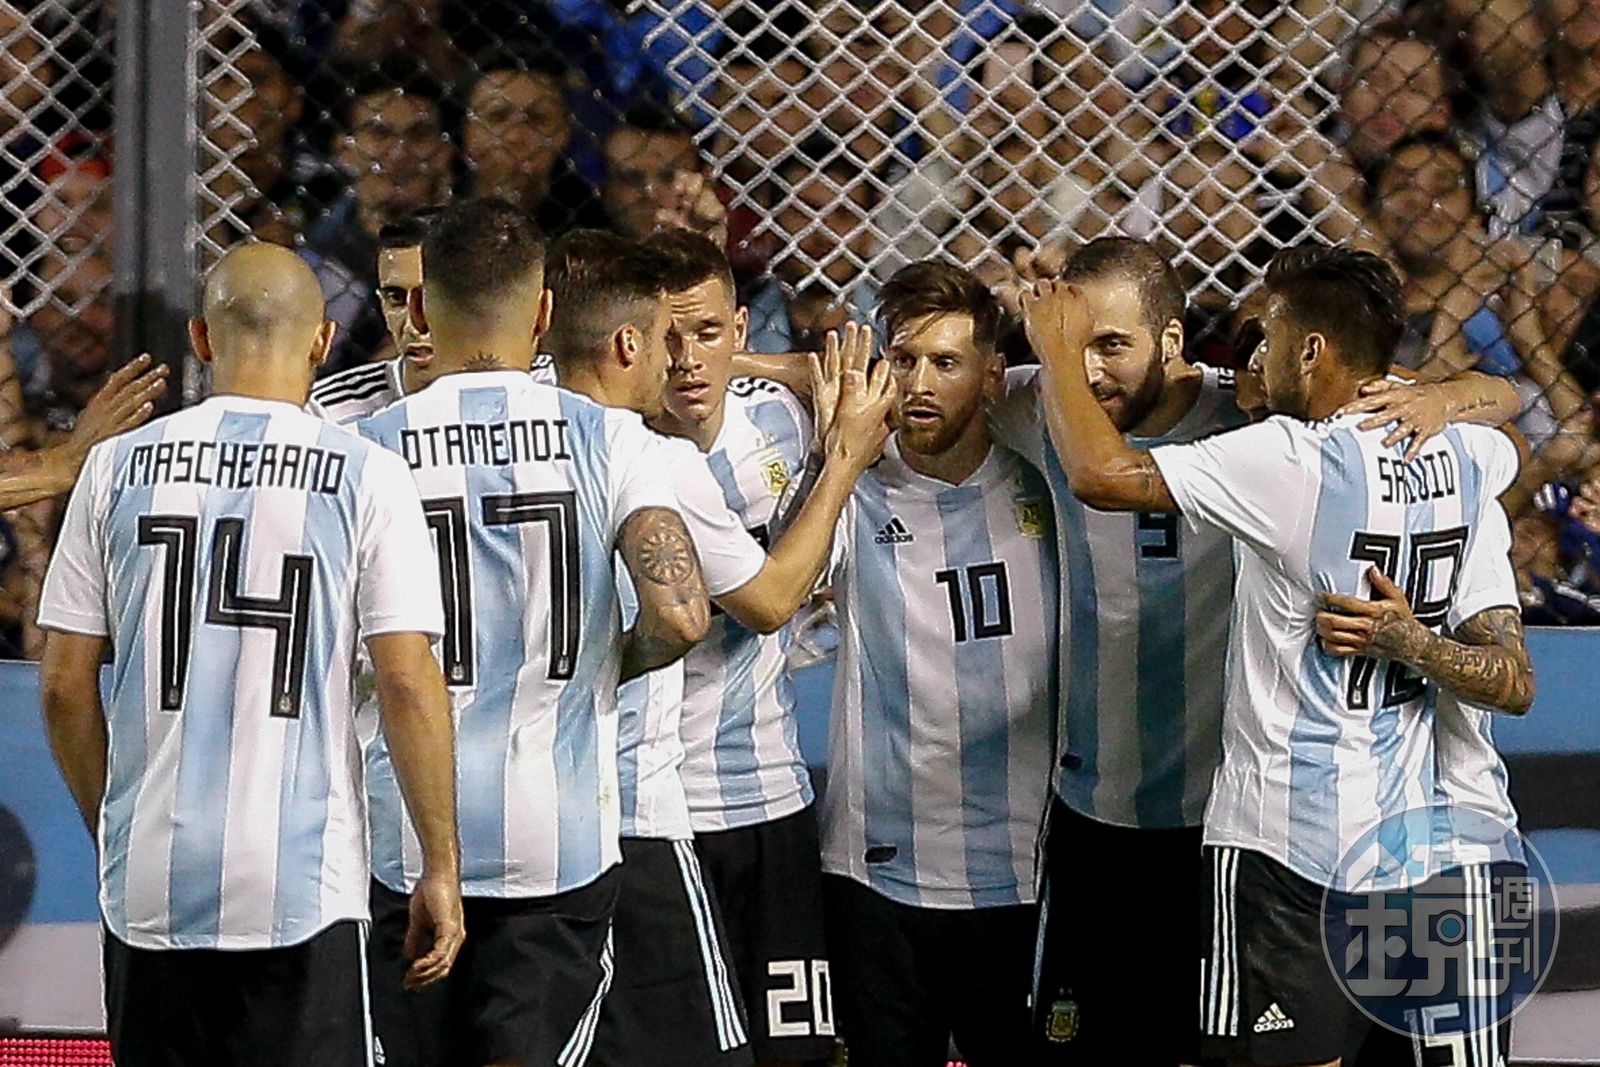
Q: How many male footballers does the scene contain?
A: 9